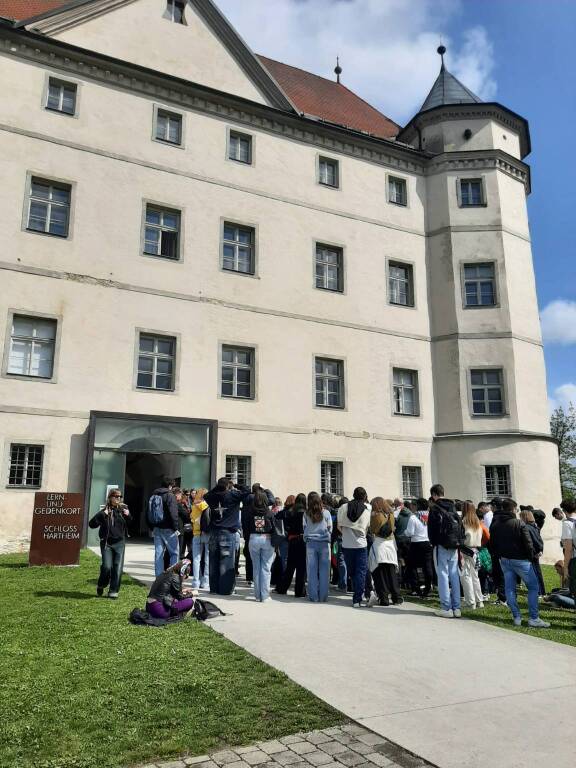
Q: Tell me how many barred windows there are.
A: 5